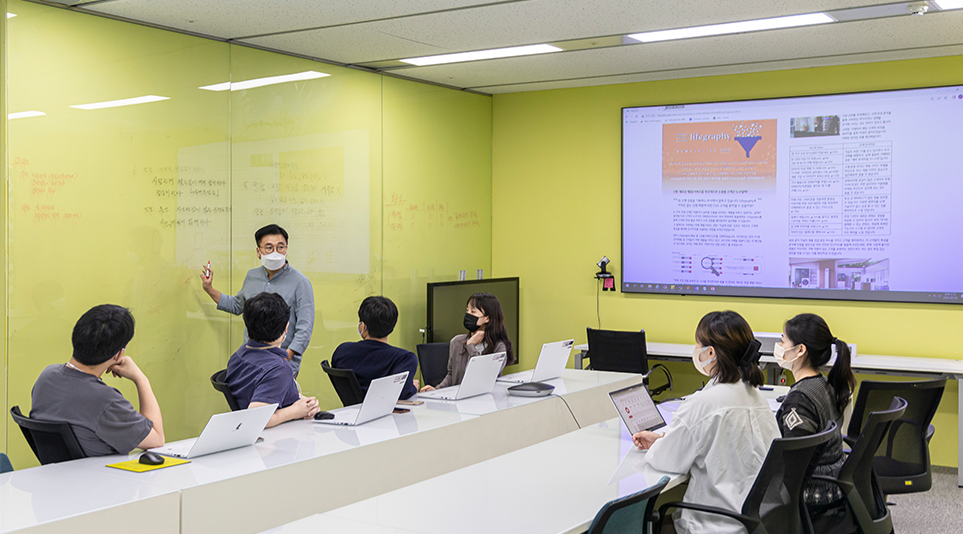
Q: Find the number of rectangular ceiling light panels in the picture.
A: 3